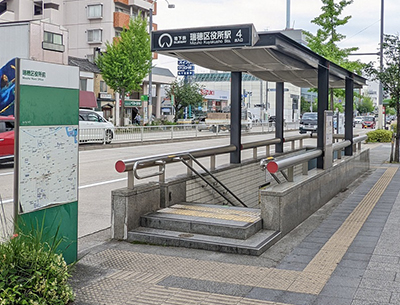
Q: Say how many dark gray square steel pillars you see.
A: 4